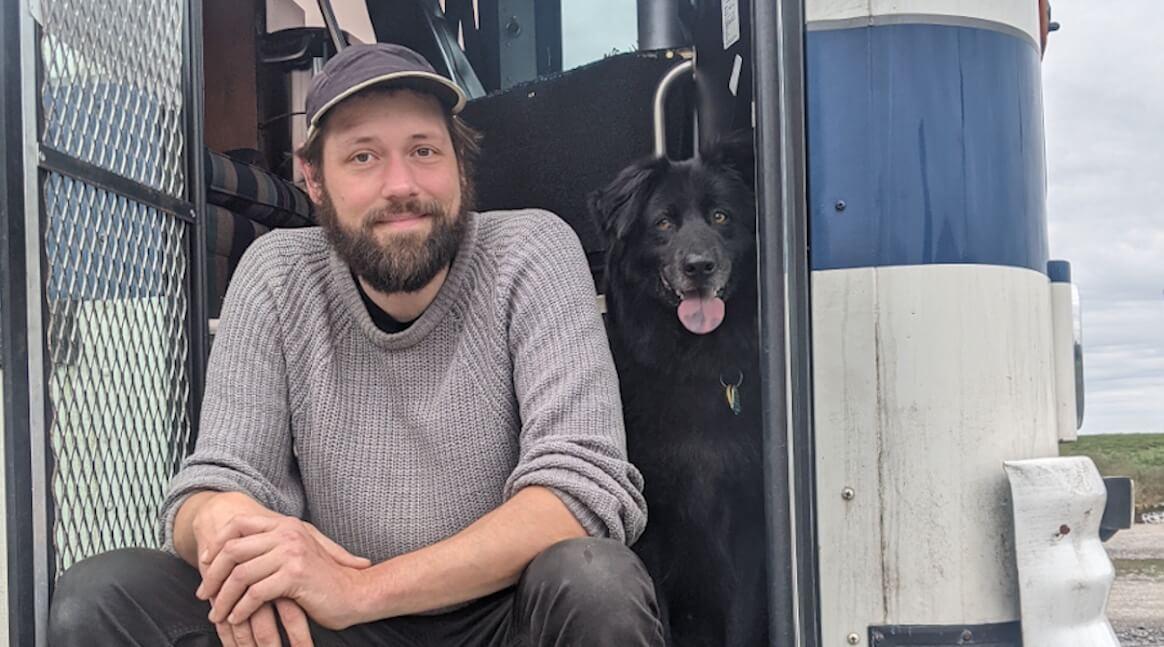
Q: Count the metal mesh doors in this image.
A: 1